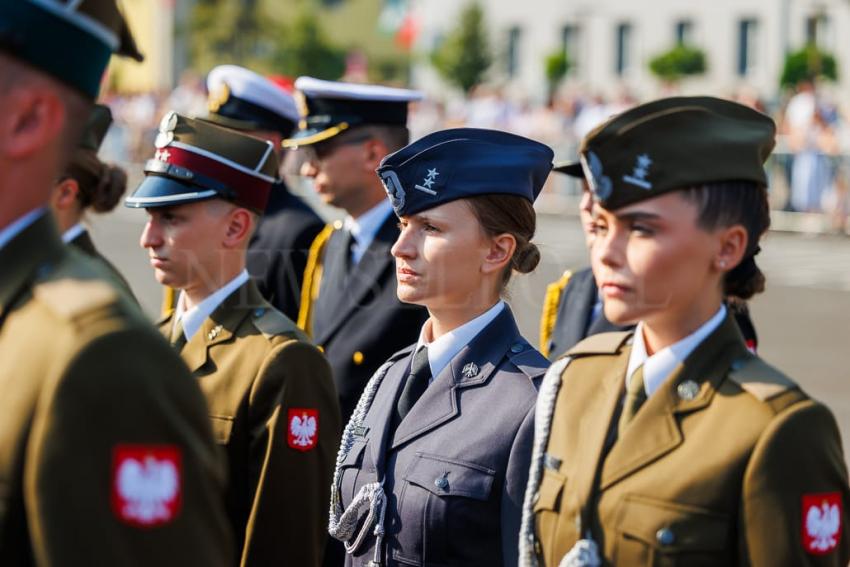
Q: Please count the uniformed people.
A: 8